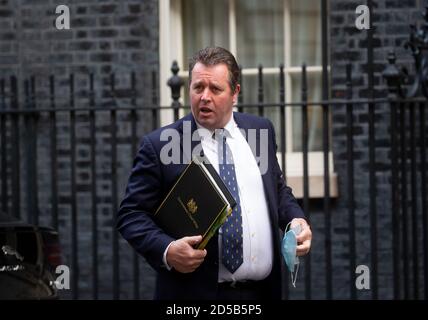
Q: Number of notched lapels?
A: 2